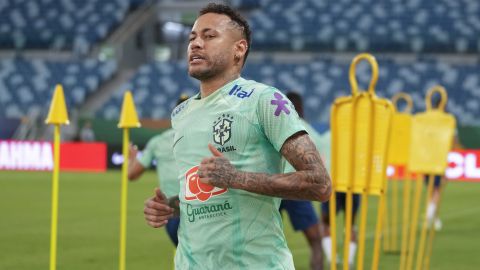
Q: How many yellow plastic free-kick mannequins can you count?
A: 3